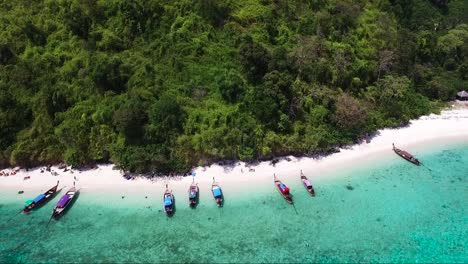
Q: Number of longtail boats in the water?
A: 8